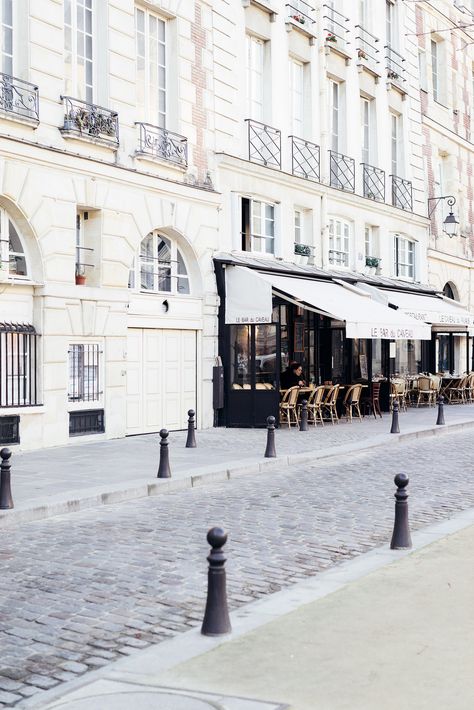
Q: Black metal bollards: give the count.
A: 9